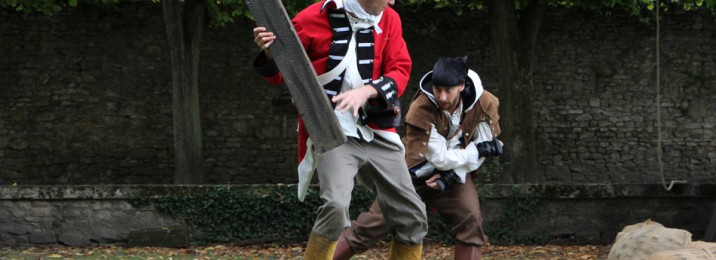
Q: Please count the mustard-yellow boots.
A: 2